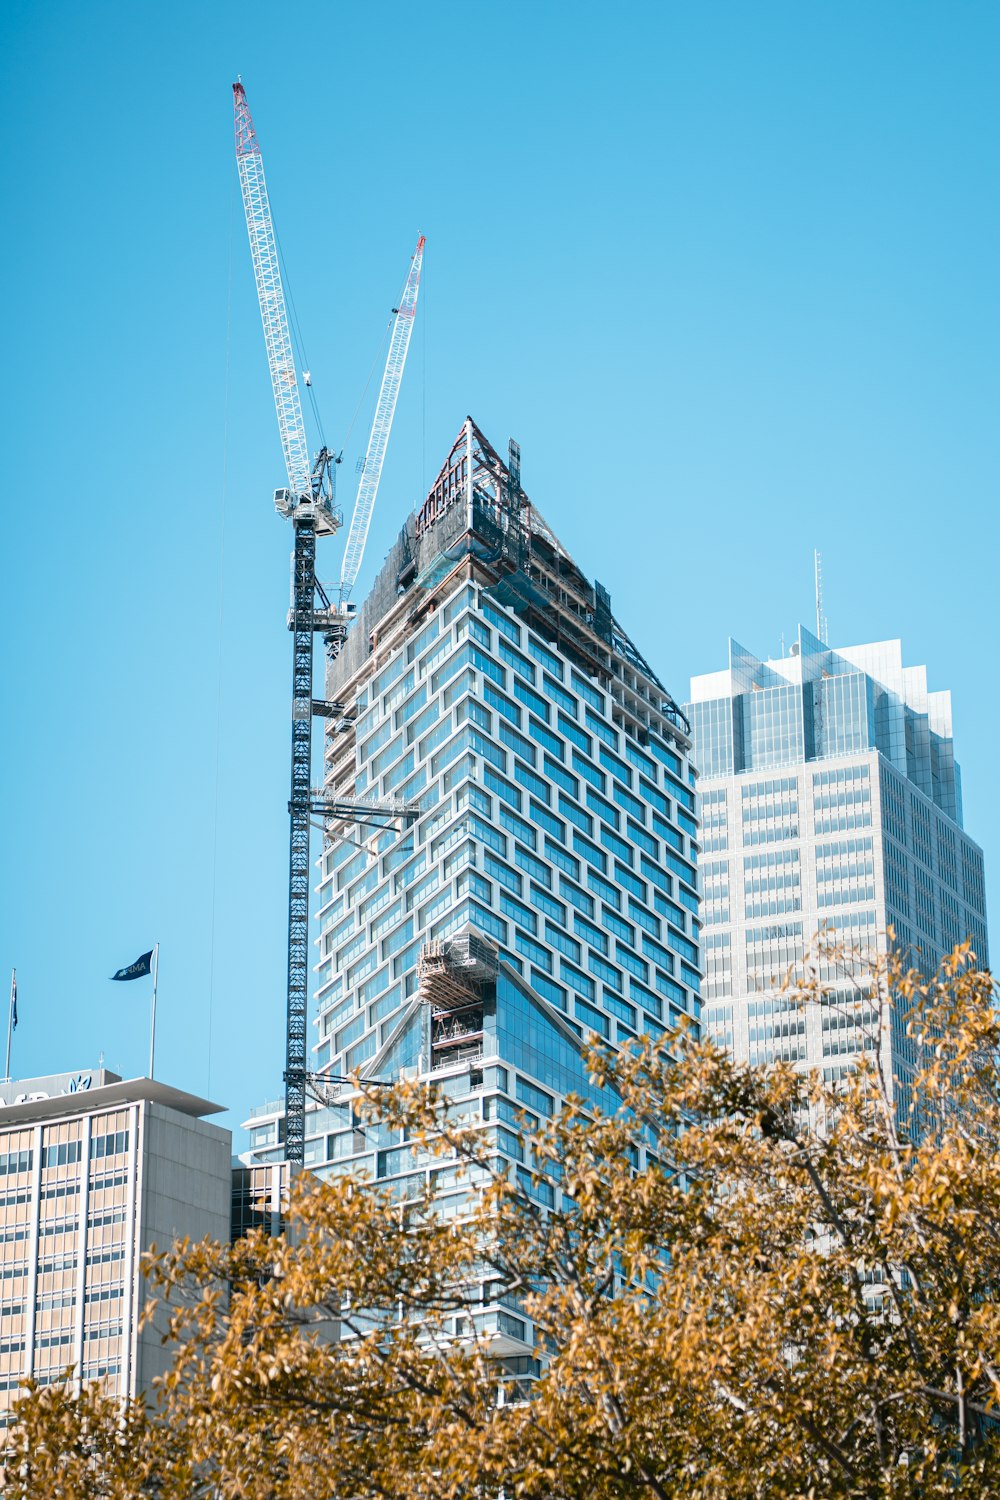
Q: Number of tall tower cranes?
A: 2